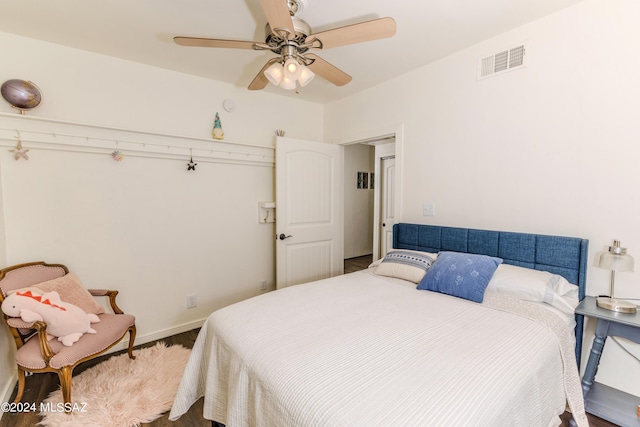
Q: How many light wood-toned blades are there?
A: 5